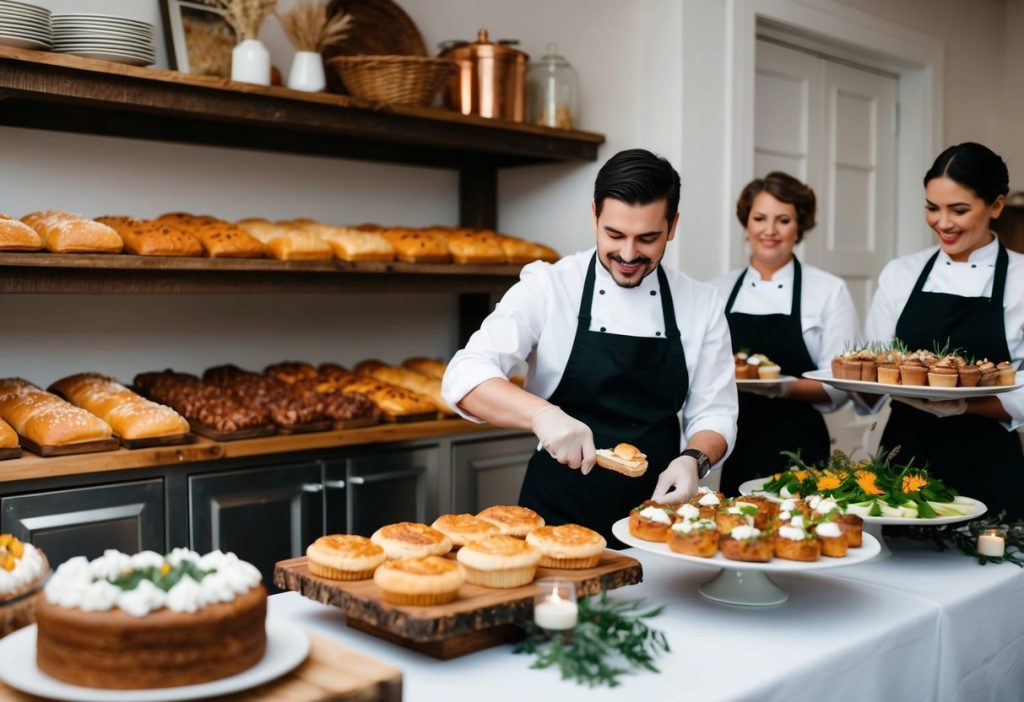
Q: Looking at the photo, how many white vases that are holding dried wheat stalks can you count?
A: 2